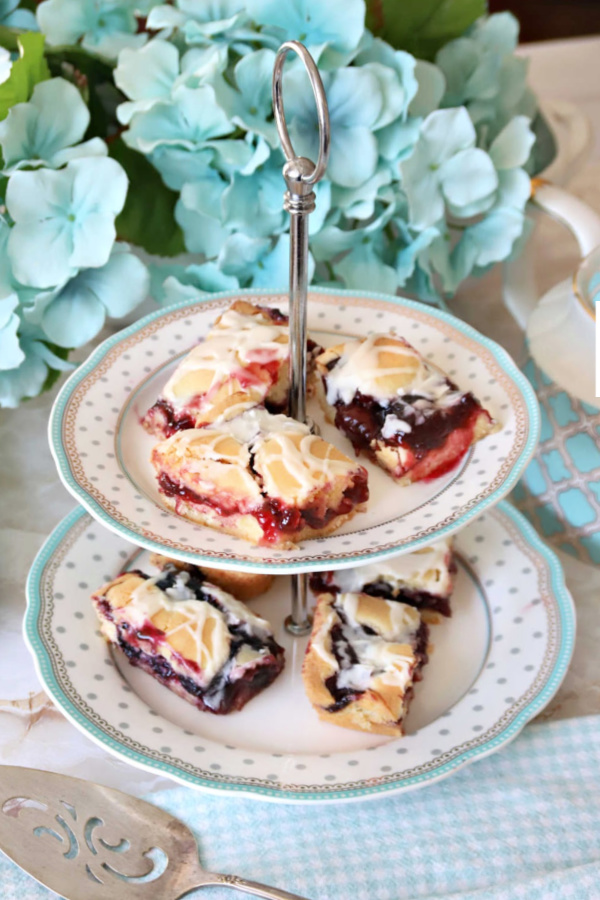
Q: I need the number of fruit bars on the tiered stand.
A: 7